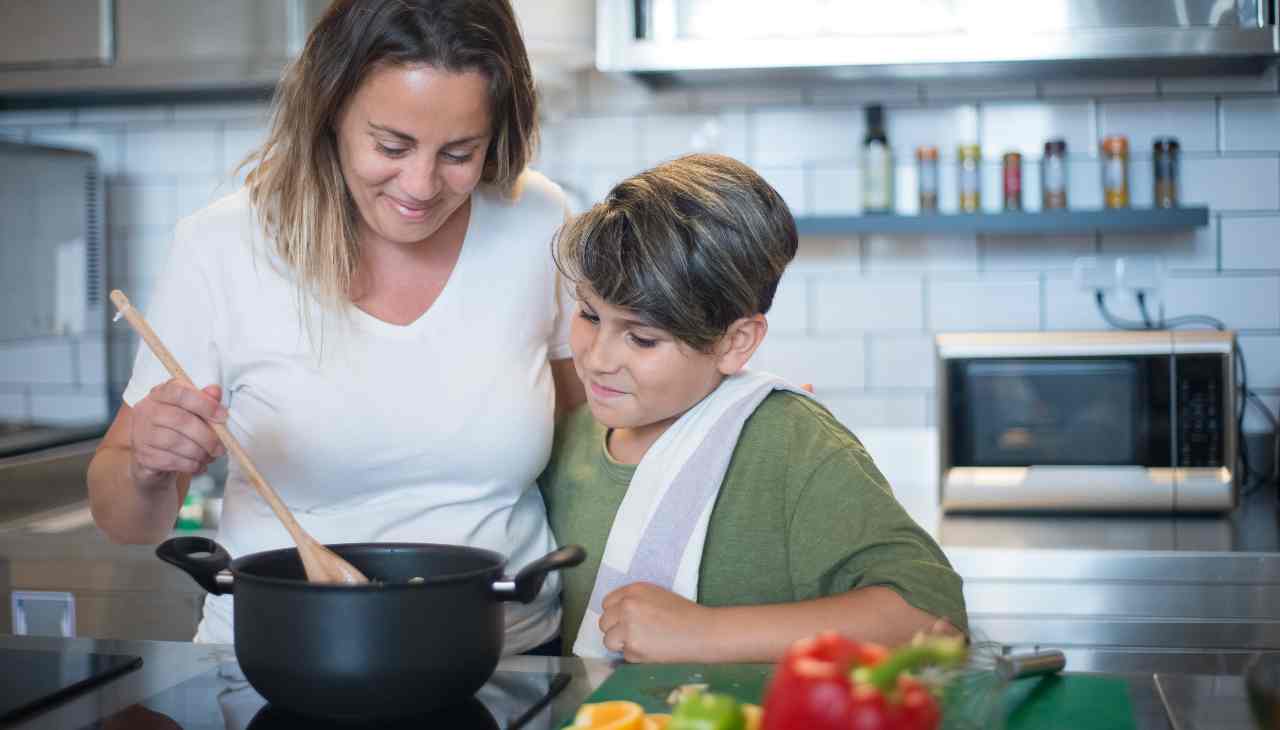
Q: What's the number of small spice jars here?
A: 6